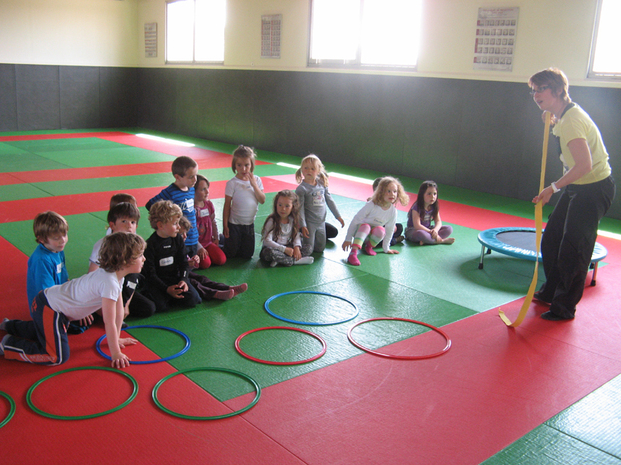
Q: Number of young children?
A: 14